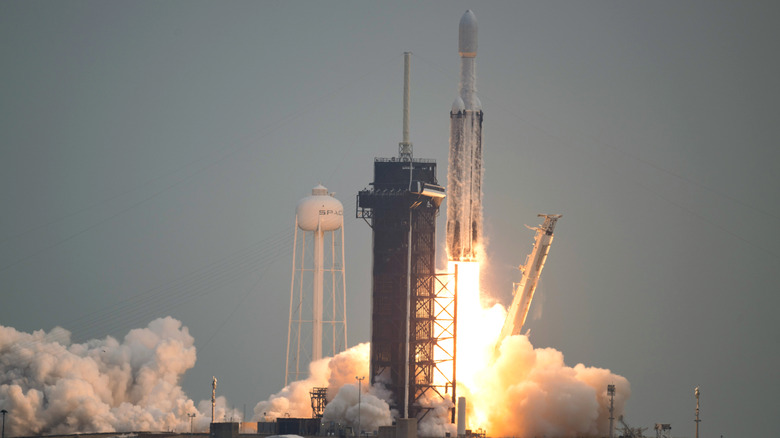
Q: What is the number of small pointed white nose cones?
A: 2